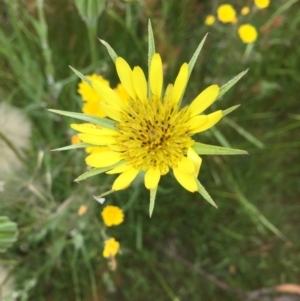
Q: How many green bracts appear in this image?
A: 13